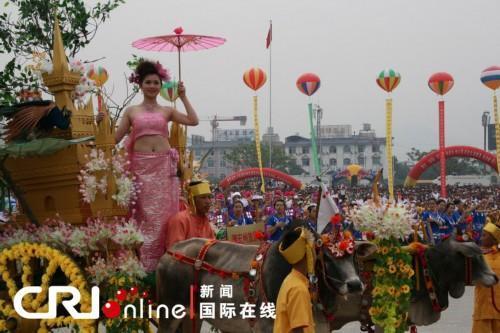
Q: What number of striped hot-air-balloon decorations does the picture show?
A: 7